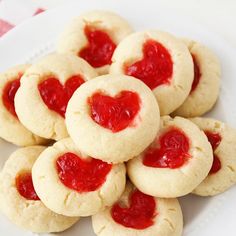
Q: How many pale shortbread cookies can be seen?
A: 11